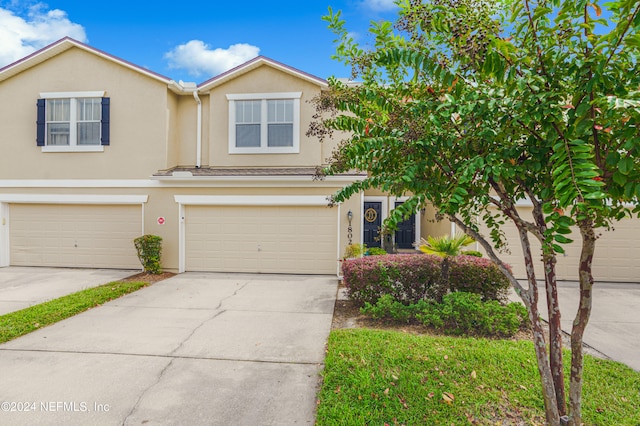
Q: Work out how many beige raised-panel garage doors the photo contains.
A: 3